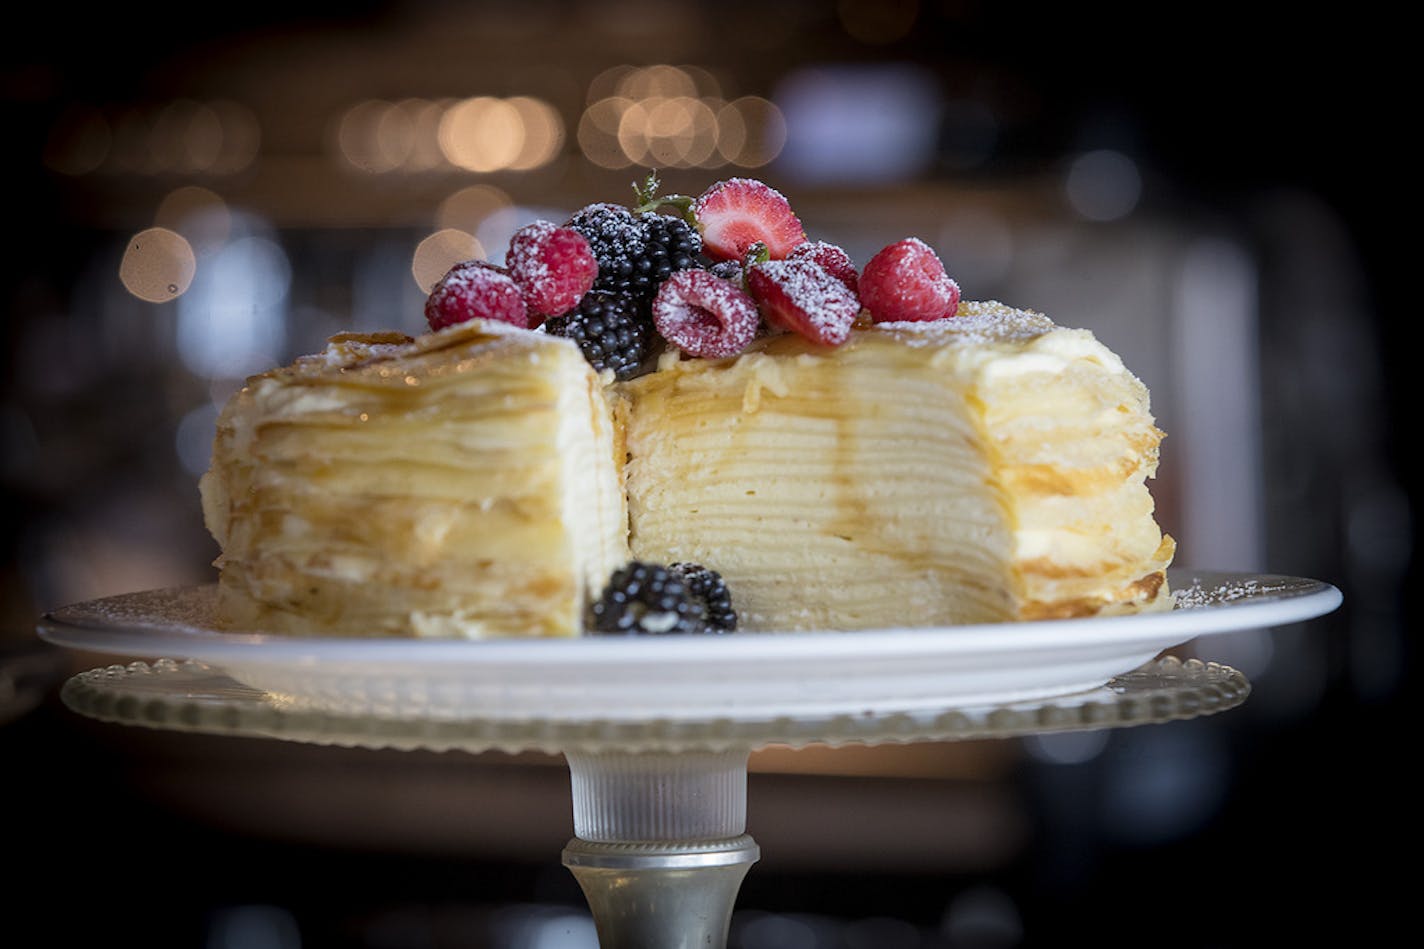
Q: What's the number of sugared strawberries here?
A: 2